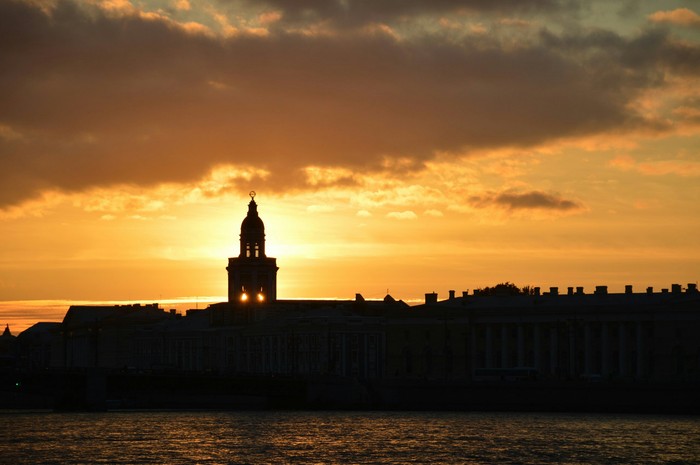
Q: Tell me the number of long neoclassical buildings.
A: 1